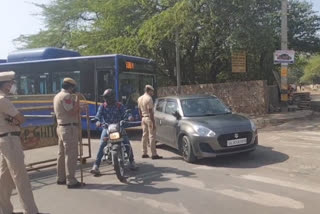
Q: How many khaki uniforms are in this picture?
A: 3